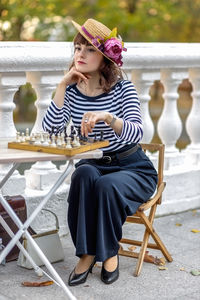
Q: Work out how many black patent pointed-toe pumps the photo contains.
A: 2